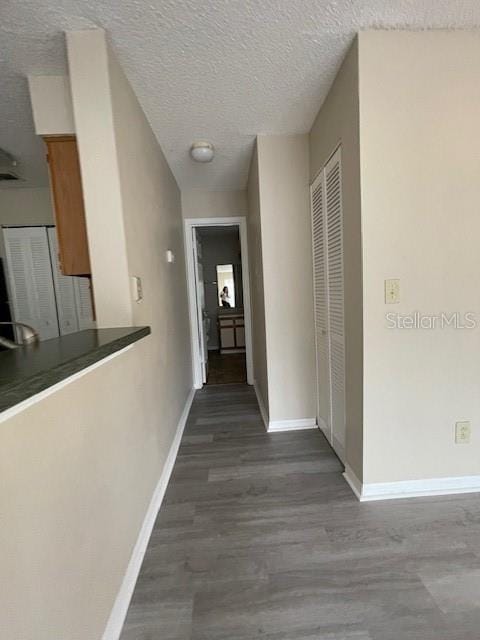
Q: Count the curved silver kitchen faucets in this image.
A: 1